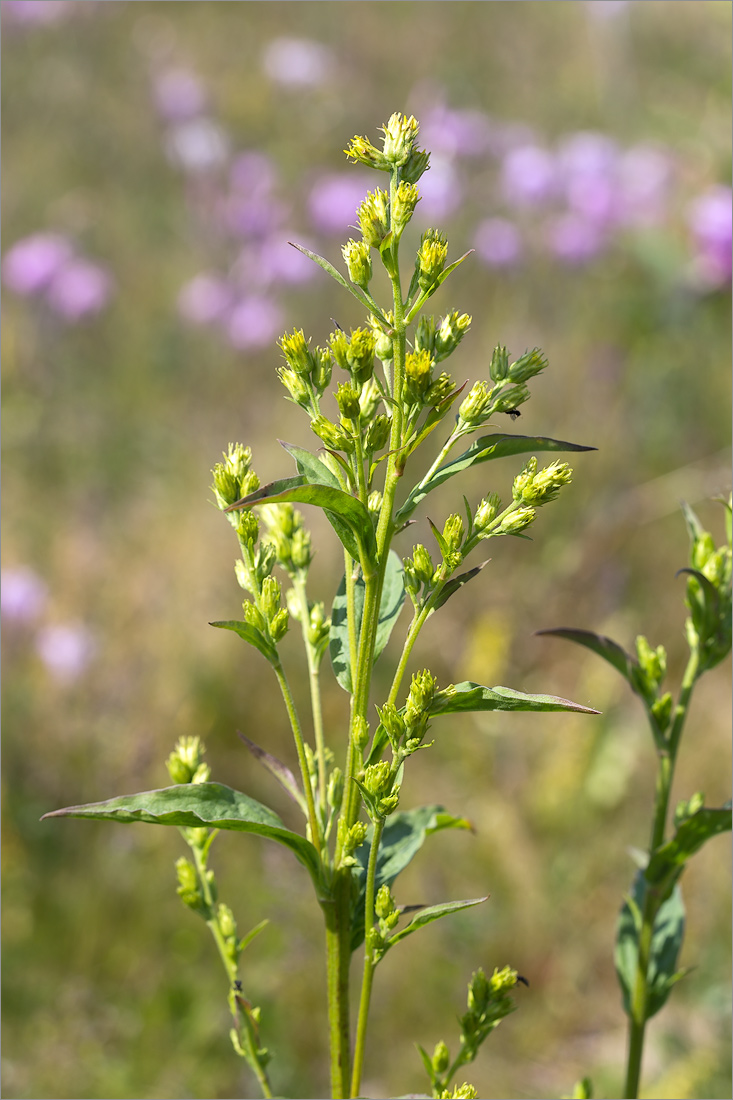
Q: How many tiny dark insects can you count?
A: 3